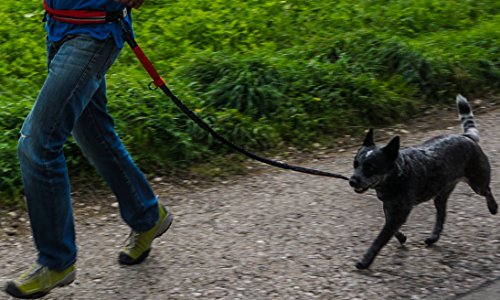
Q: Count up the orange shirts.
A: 0